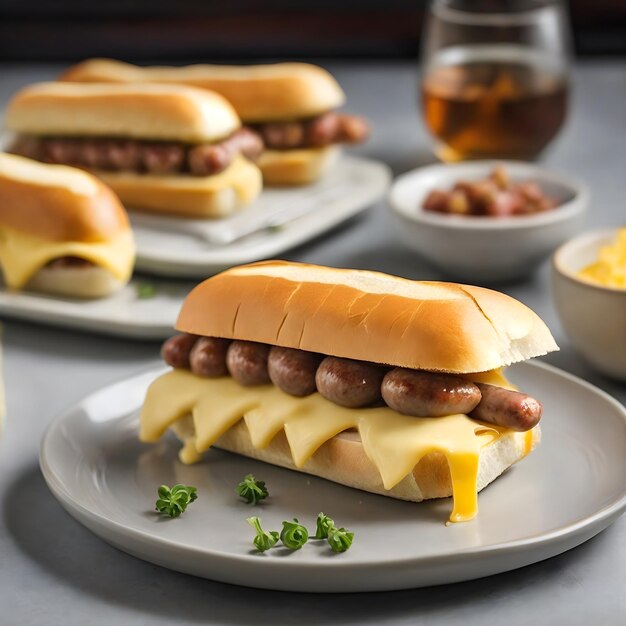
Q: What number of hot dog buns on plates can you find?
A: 4